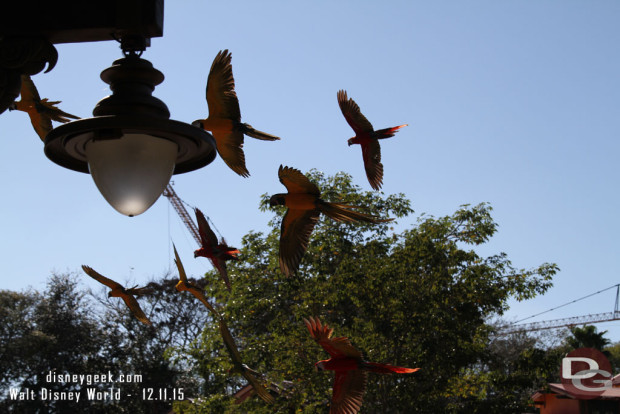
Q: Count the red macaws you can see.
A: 3